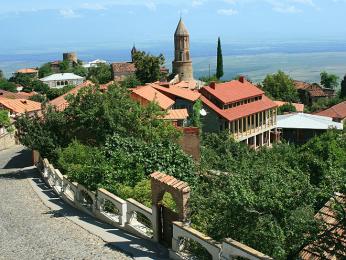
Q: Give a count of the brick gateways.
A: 1